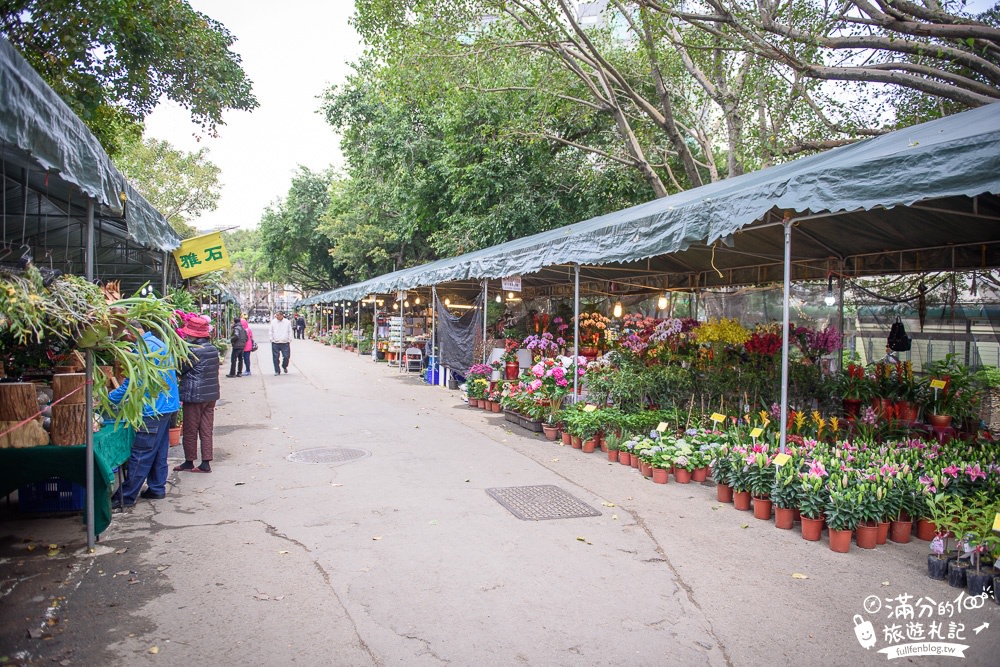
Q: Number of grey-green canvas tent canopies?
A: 2